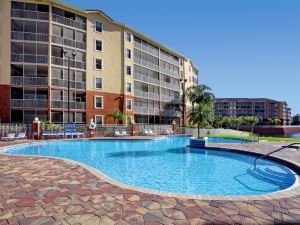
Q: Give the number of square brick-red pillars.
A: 4